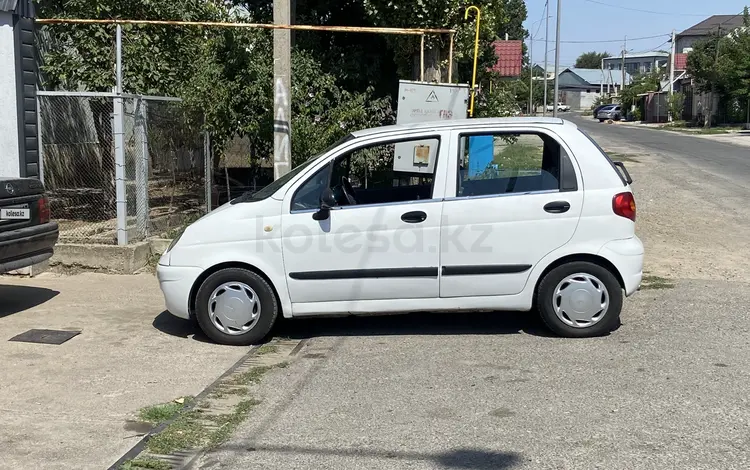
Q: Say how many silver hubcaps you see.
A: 2